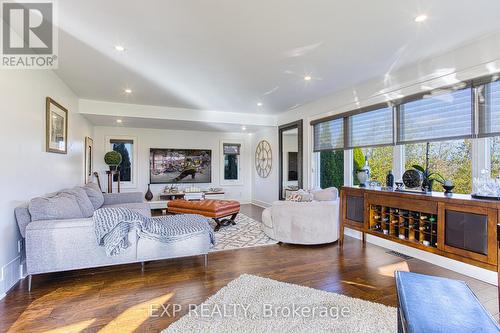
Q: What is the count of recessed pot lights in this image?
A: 7